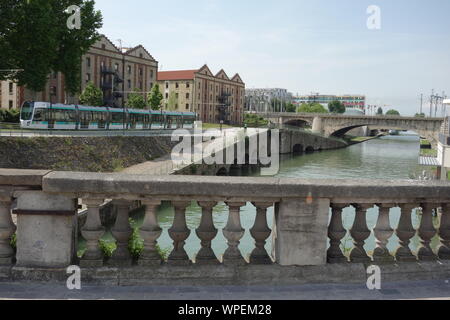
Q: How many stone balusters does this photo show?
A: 14